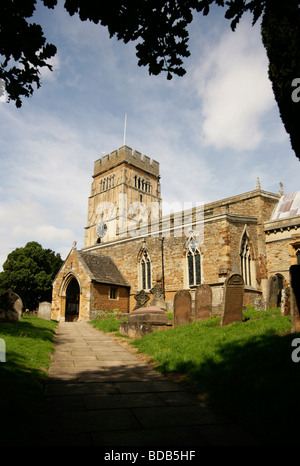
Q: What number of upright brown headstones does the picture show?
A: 3